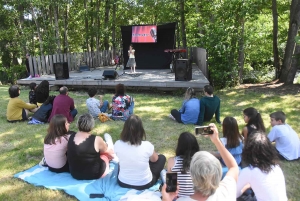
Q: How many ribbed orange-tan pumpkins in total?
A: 0